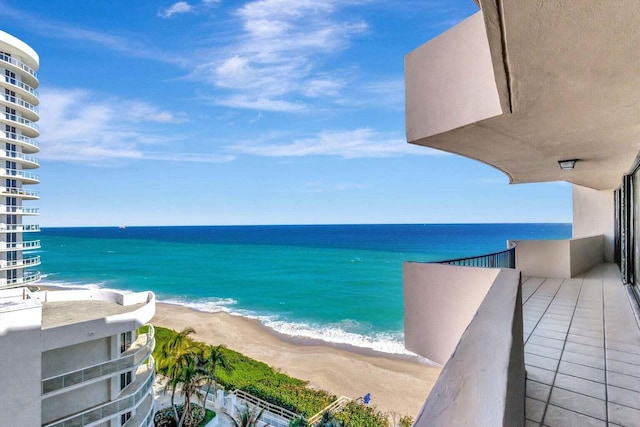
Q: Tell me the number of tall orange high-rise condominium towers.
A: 0